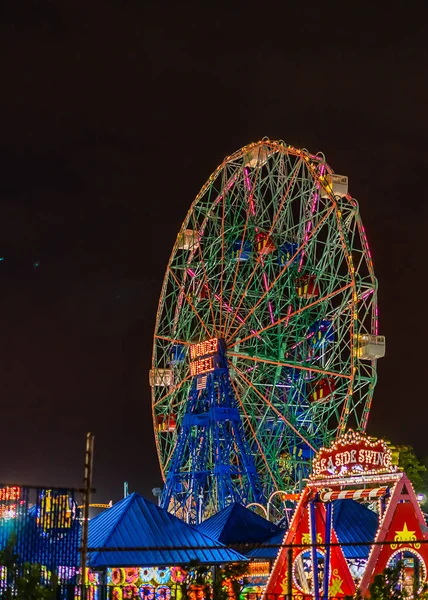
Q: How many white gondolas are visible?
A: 5